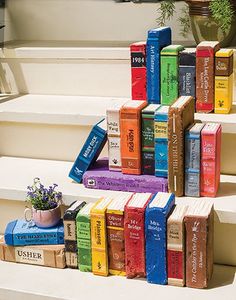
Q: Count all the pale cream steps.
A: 4